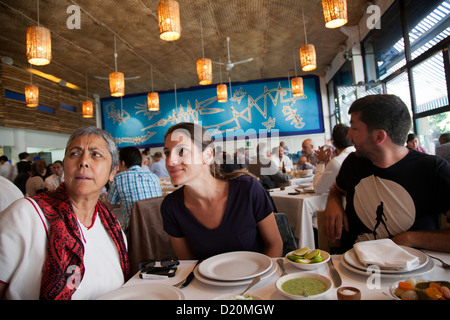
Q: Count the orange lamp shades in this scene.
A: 11